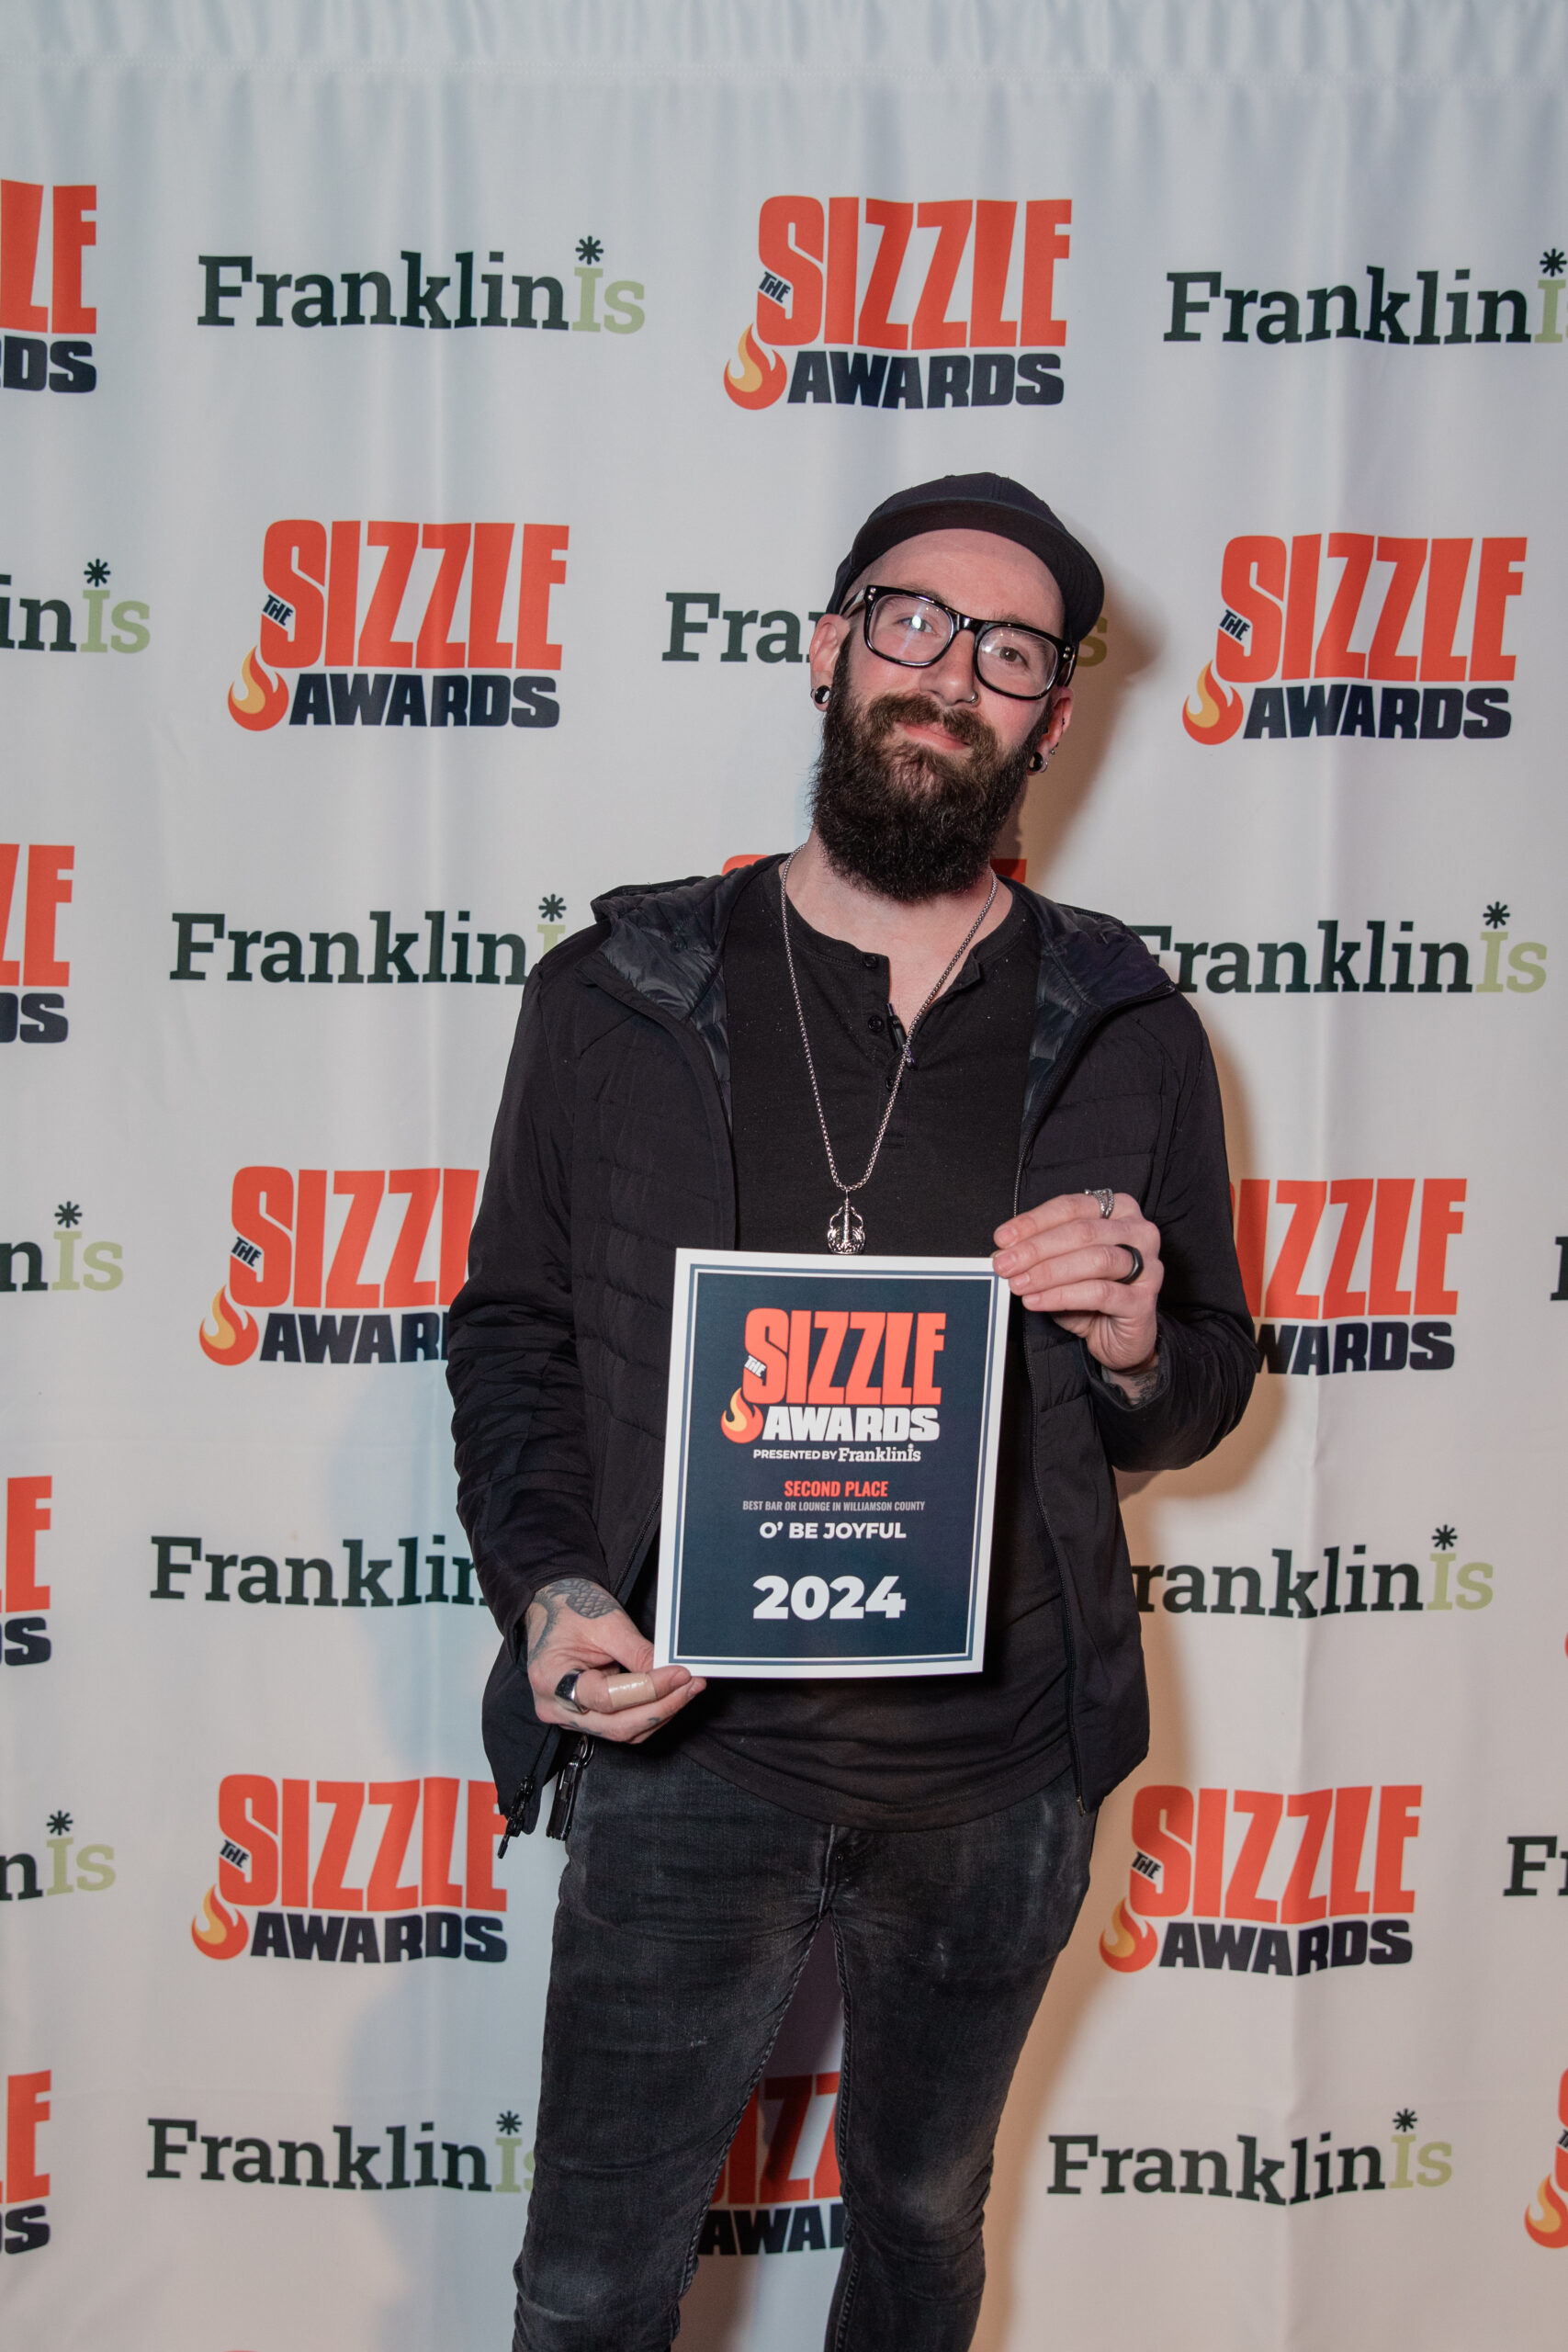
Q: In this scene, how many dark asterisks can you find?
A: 10